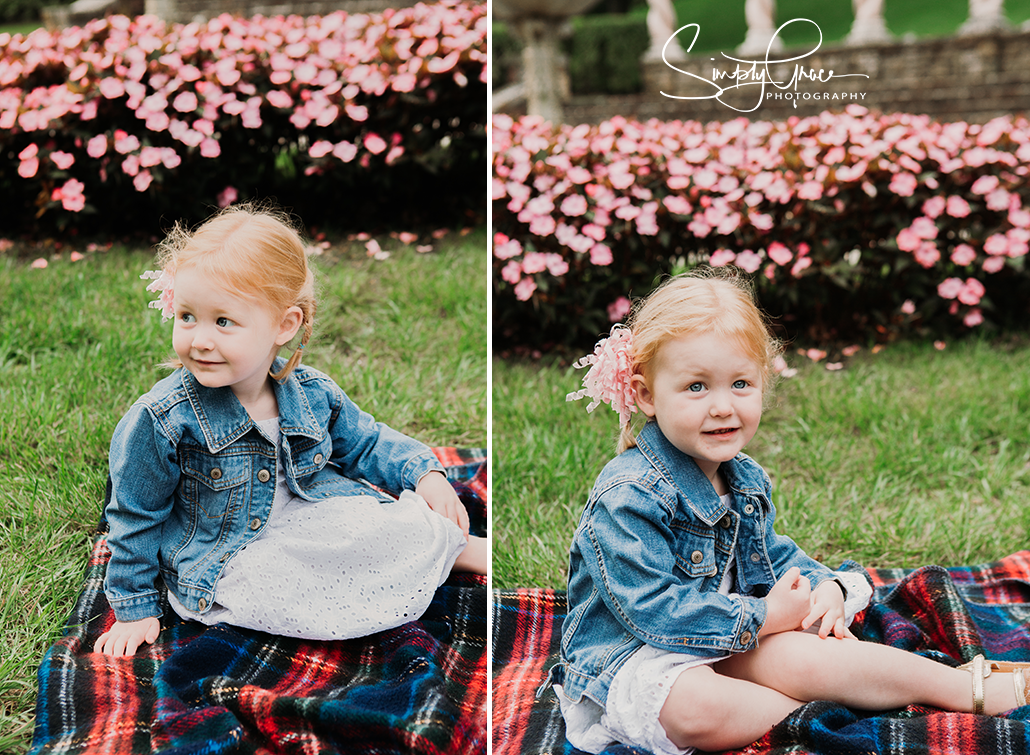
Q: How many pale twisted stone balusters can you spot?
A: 4